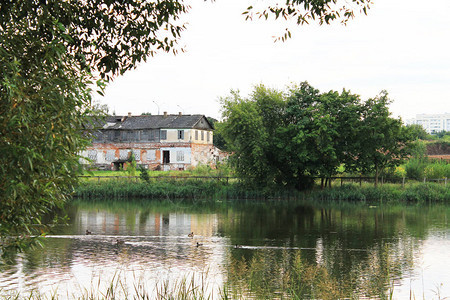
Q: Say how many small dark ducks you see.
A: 5